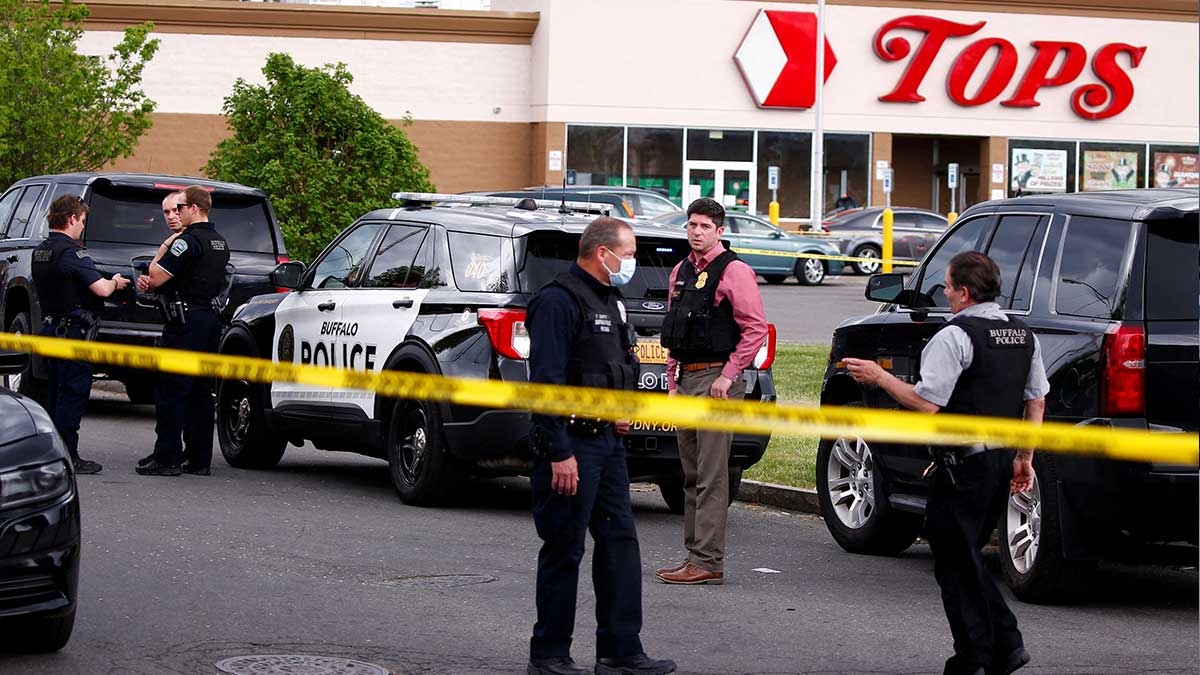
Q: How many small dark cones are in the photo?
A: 0